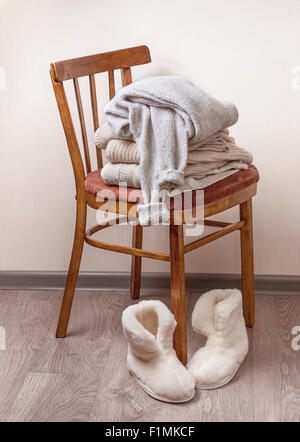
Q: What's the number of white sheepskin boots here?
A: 2